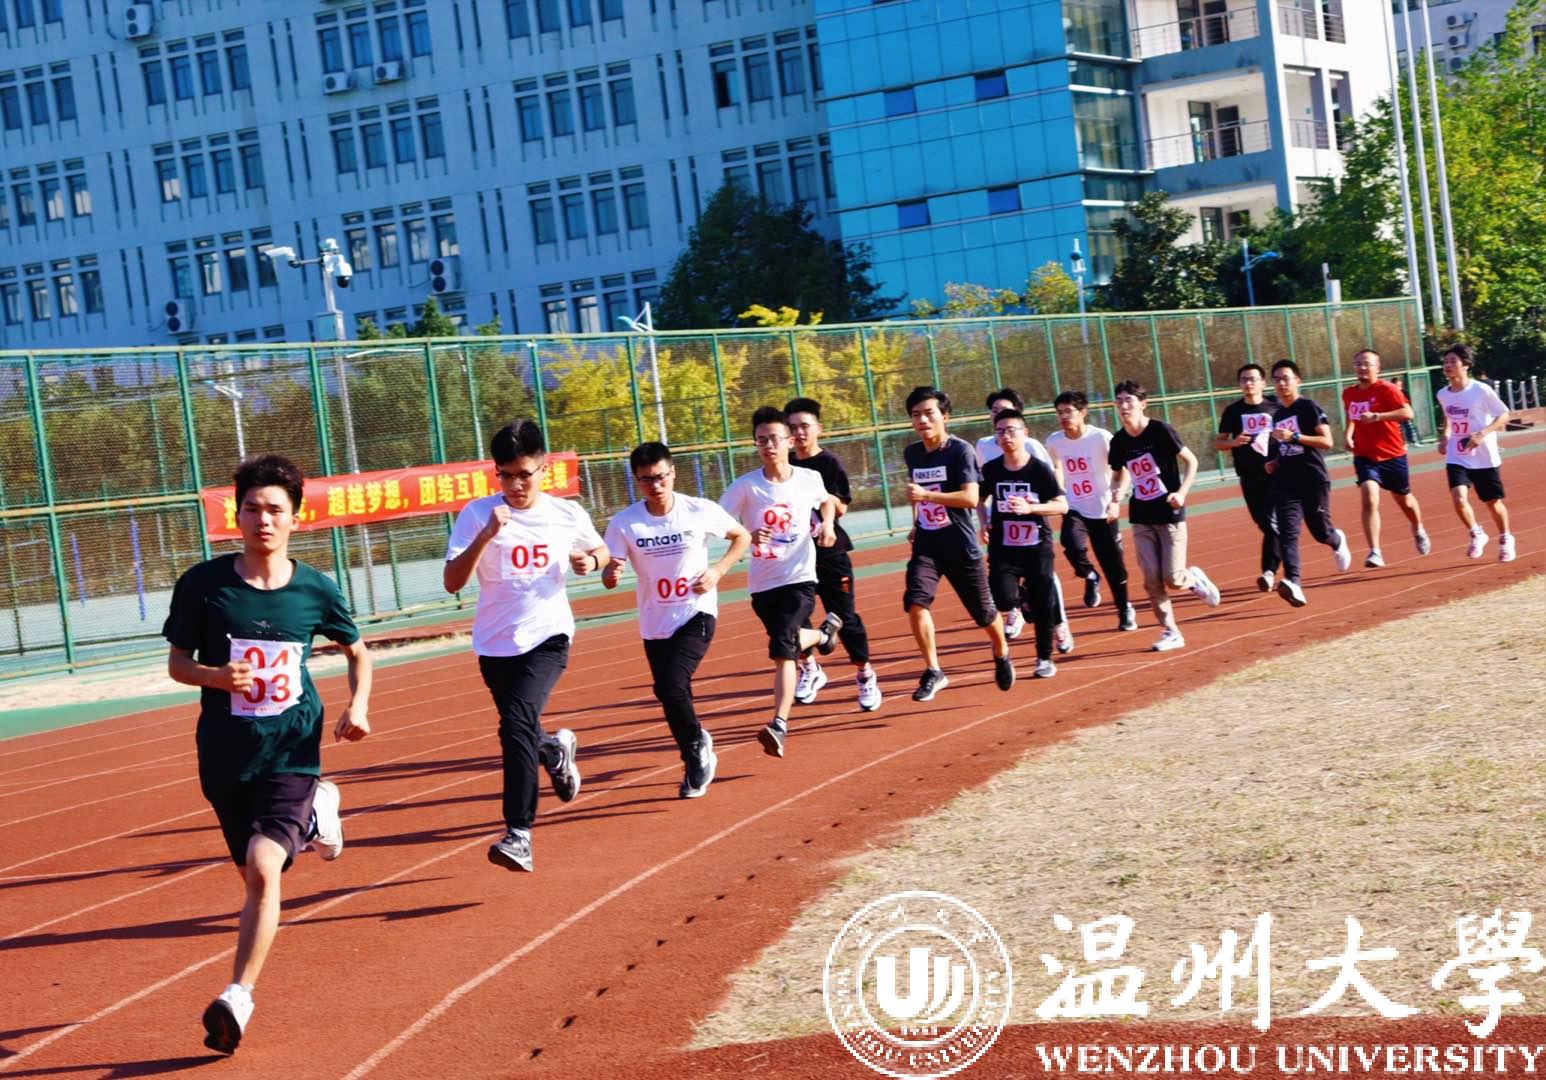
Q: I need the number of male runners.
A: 14